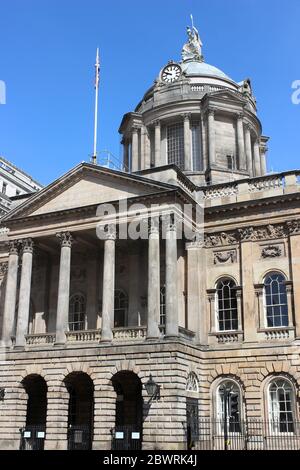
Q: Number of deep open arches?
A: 3